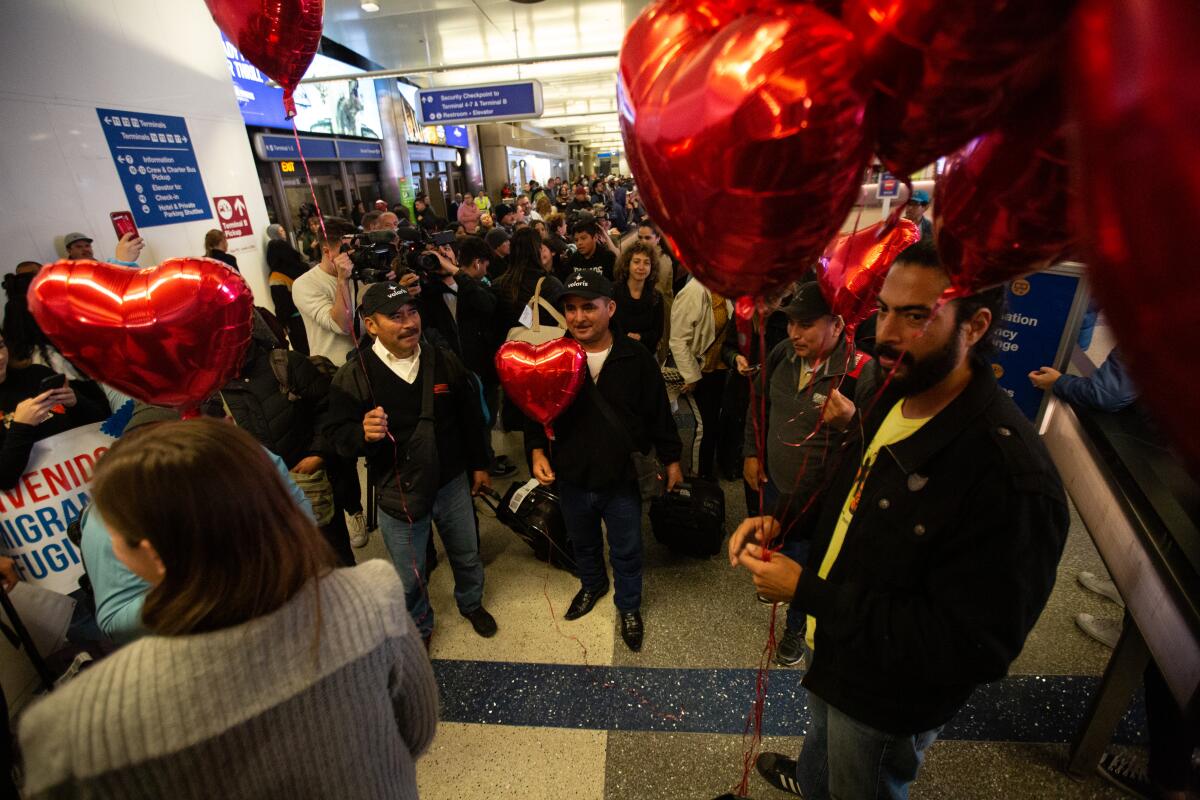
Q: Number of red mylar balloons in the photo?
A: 8